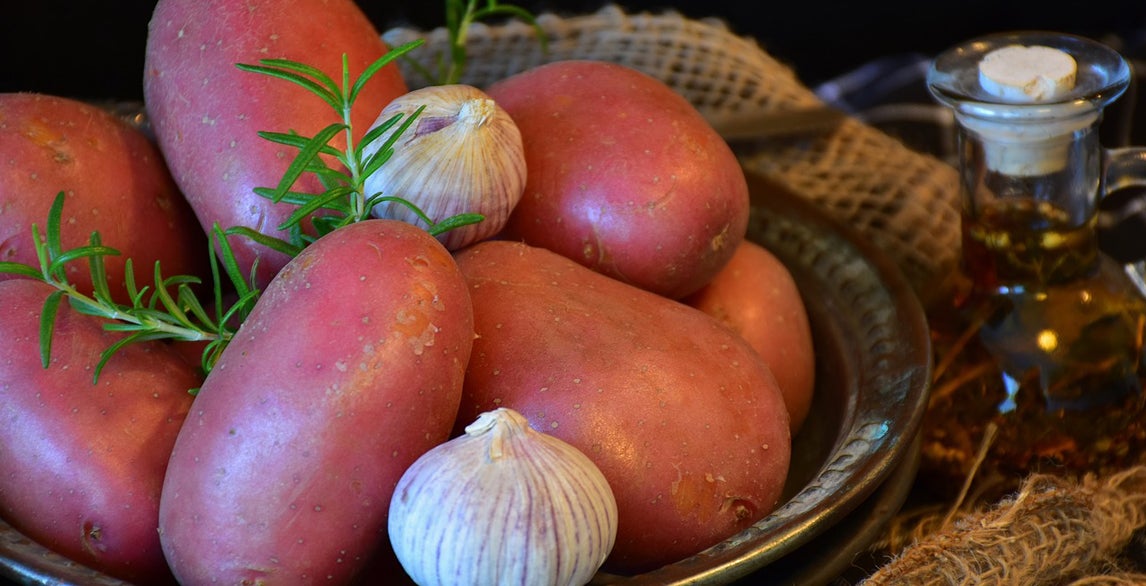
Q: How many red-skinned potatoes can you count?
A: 7